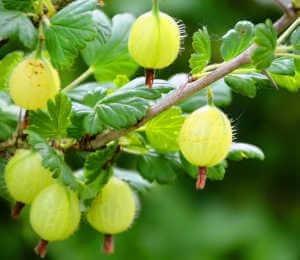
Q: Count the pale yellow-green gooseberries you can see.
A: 6